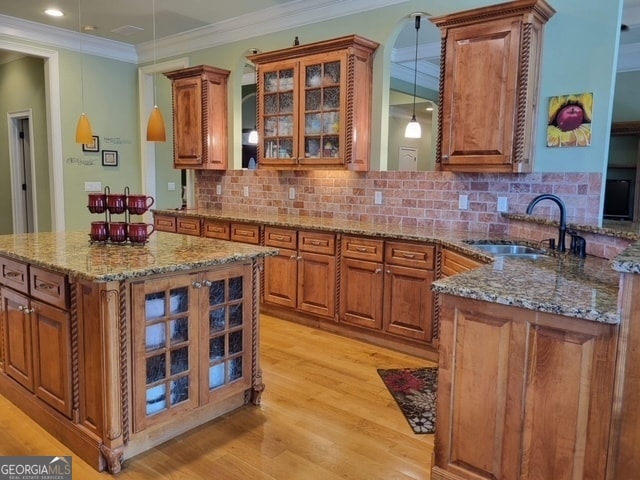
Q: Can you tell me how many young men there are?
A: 0